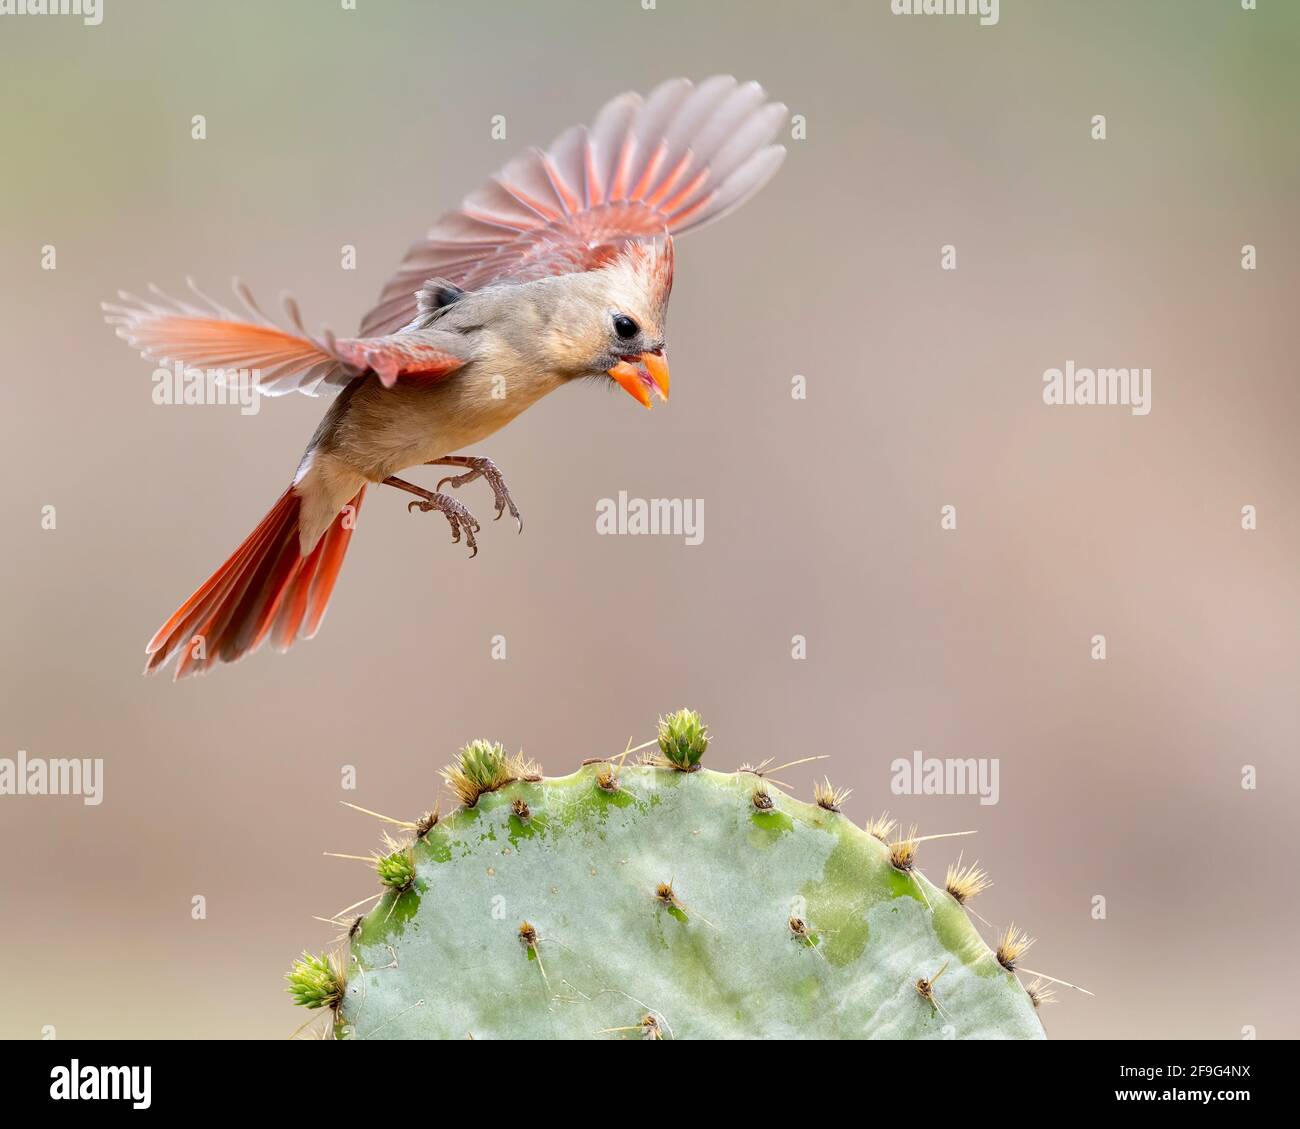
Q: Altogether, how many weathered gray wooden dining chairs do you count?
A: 0